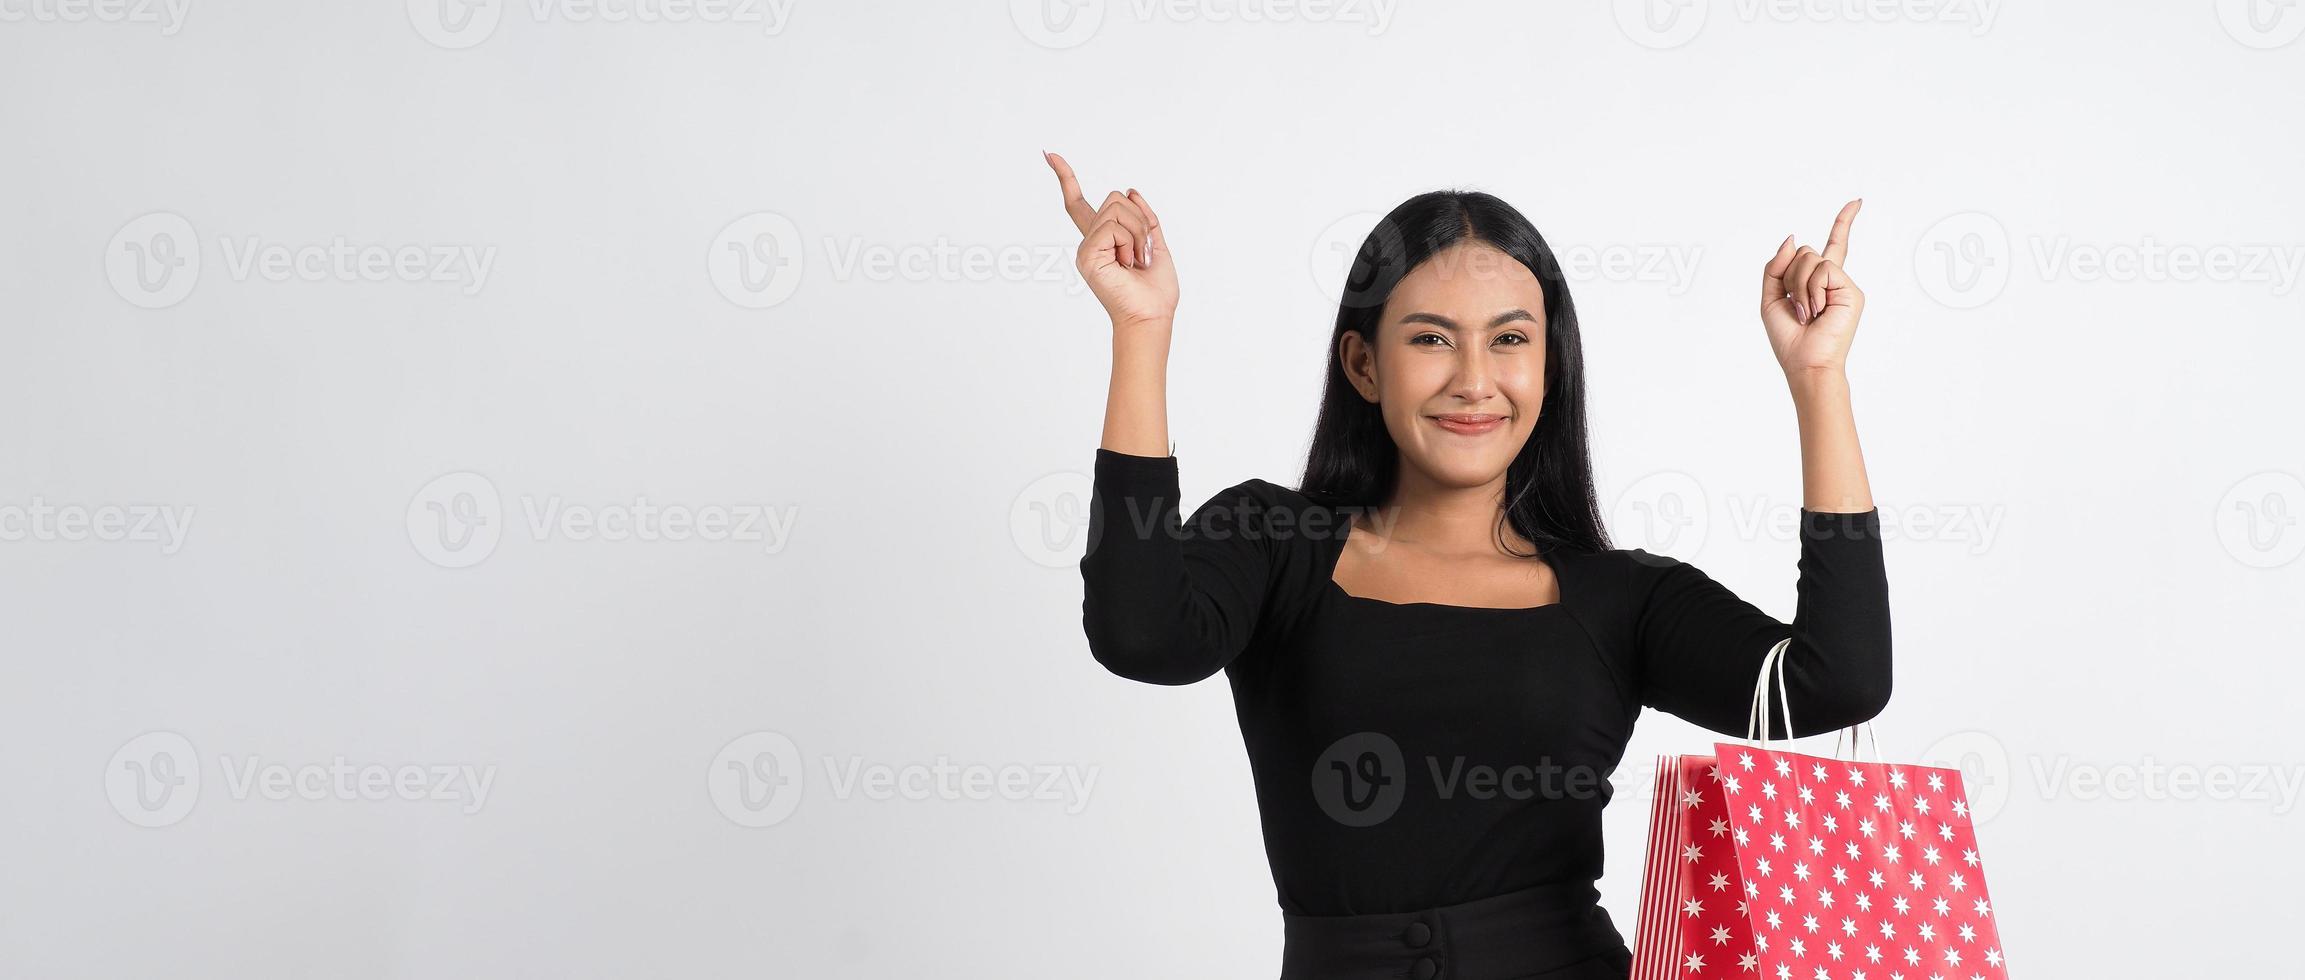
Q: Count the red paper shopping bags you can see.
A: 2